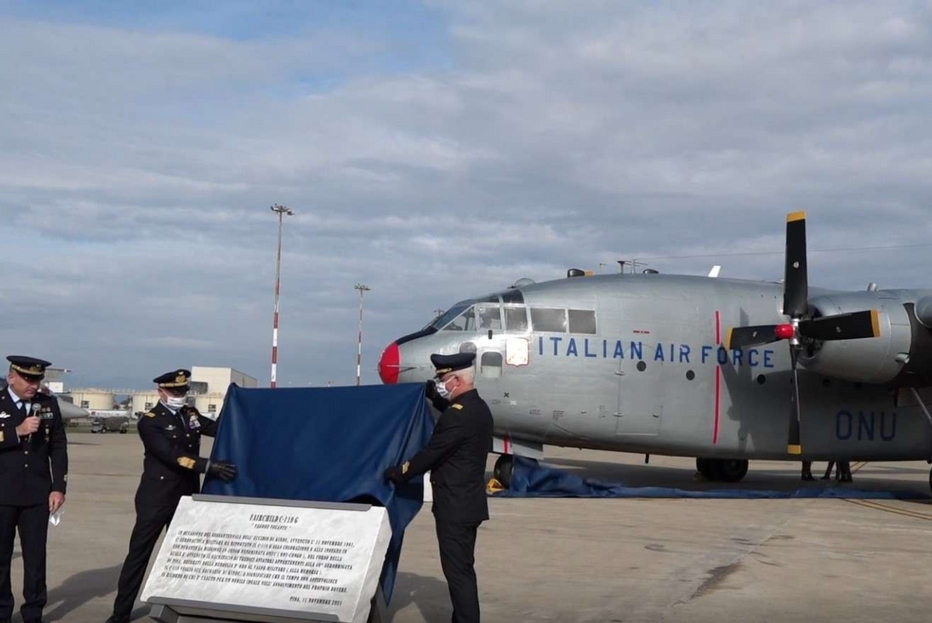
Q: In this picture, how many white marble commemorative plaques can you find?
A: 1